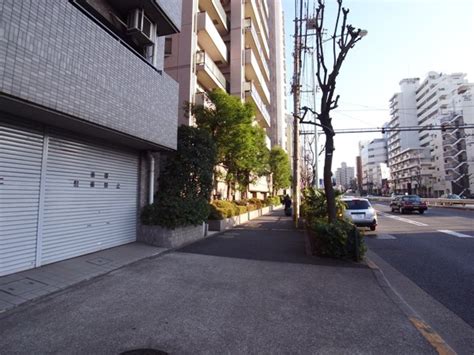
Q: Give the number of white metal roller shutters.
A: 2